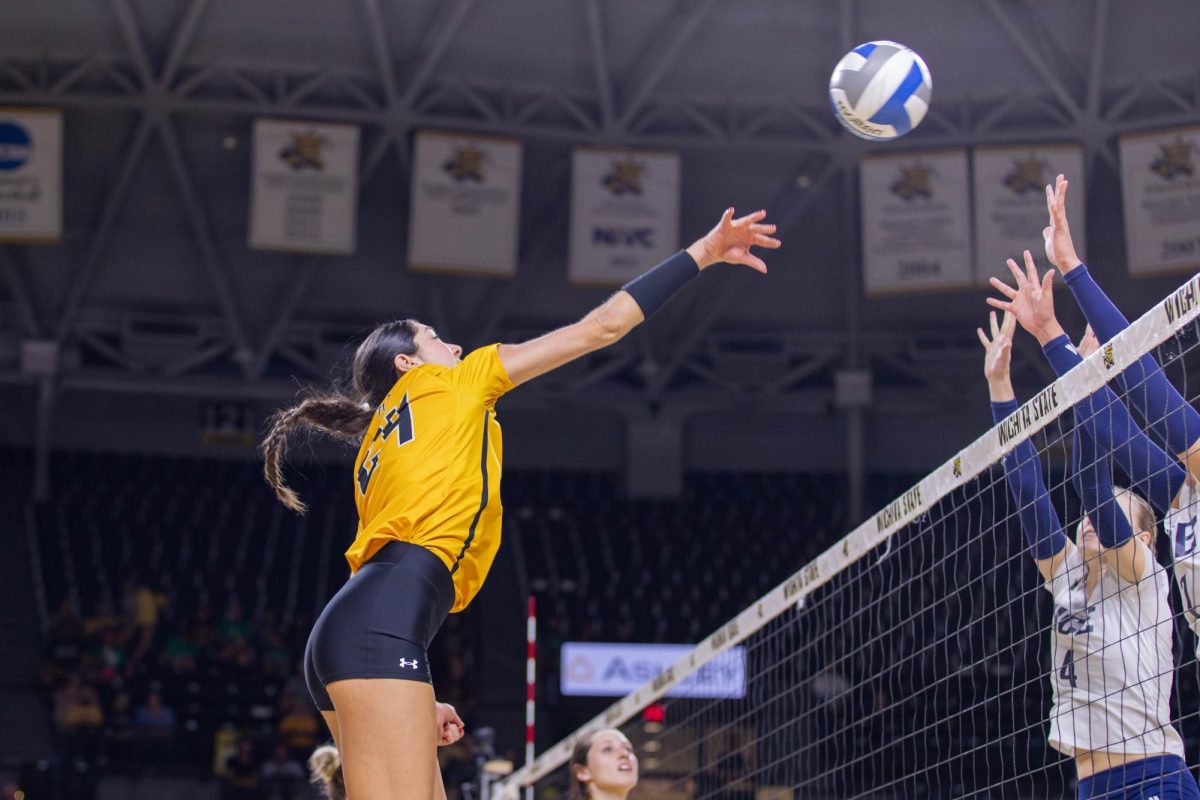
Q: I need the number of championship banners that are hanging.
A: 7